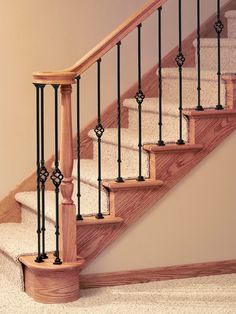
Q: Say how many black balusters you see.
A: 11